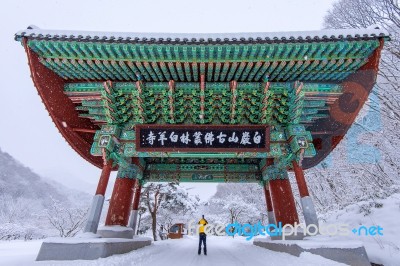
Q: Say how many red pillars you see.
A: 6